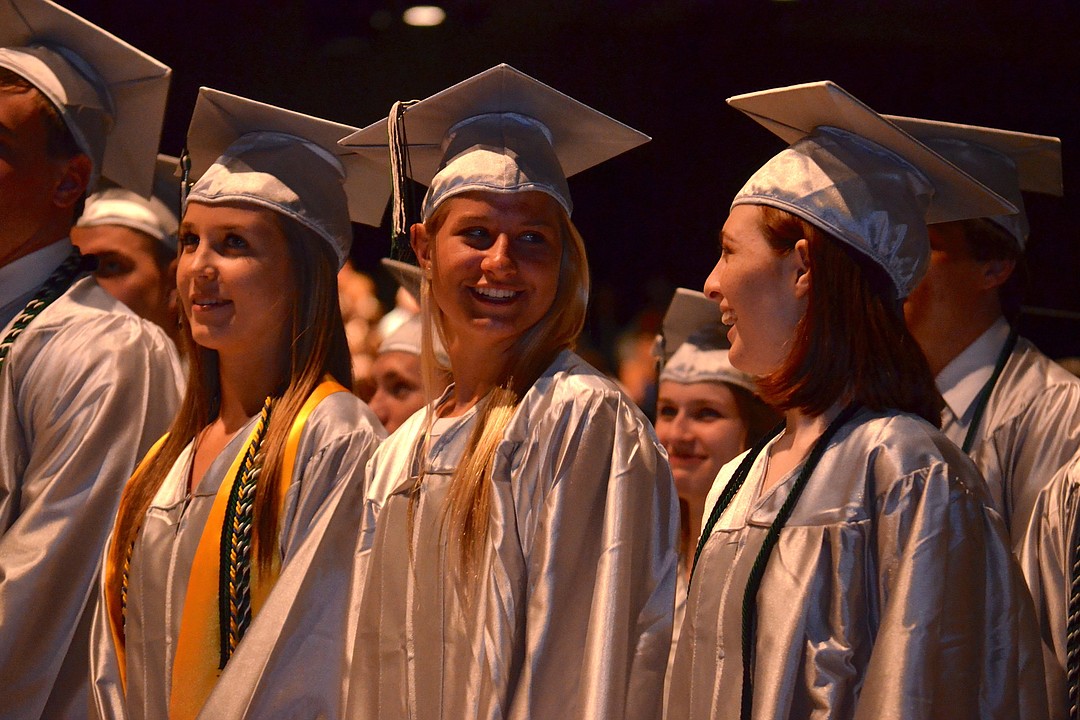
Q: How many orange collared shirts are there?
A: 0